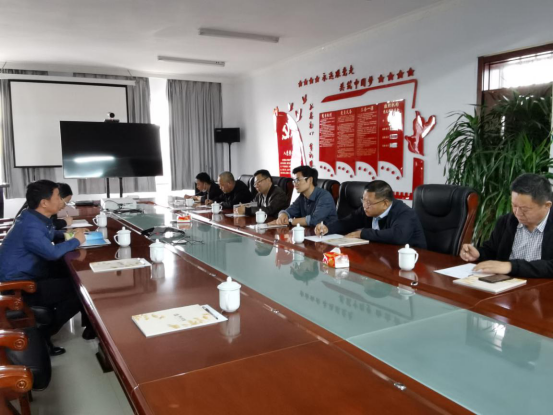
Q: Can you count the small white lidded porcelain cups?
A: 9